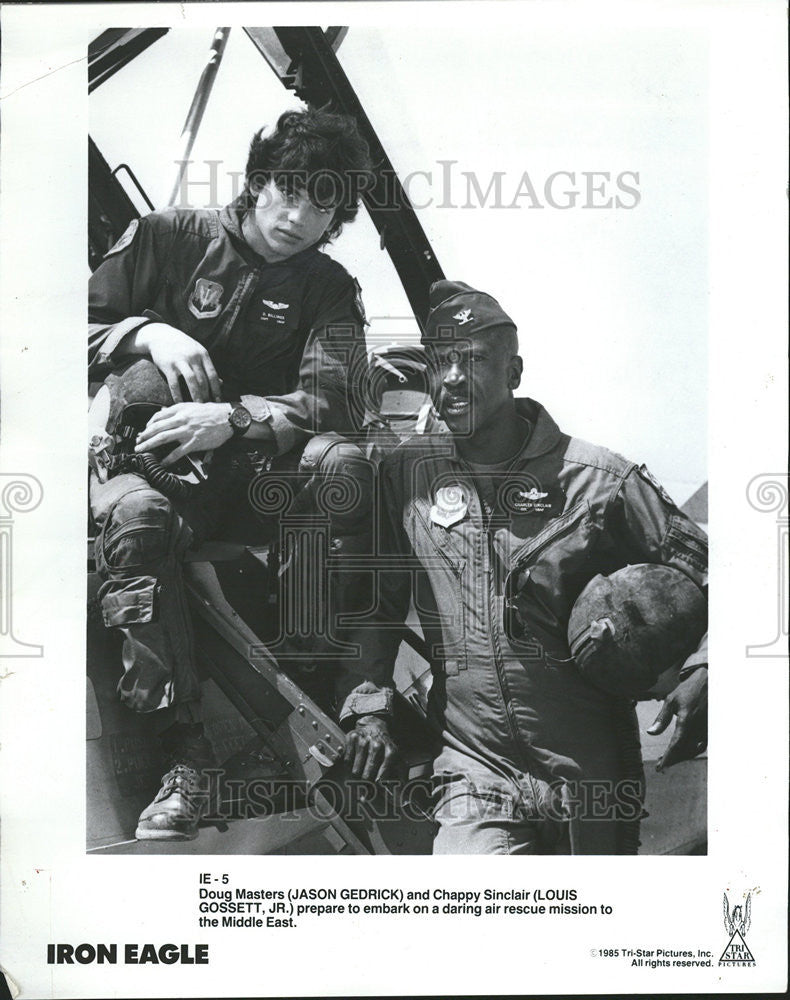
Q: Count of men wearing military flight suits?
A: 2